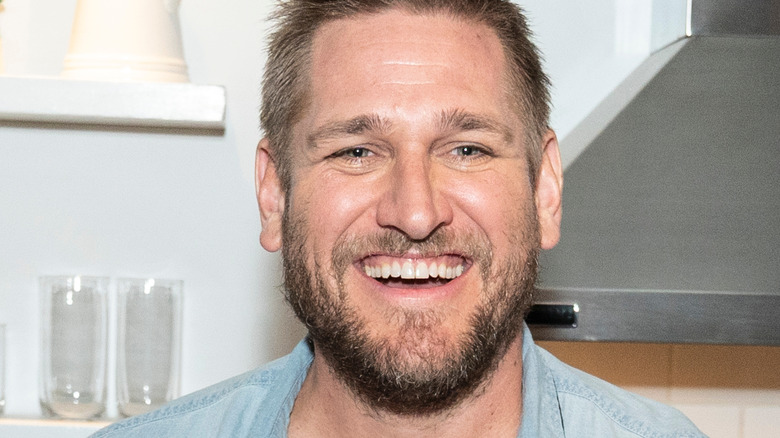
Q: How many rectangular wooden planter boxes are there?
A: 0